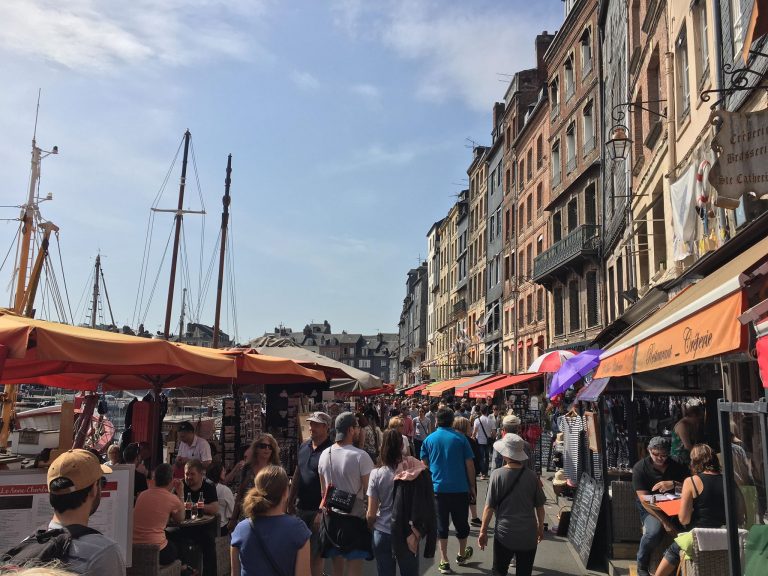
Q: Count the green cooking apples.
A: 0